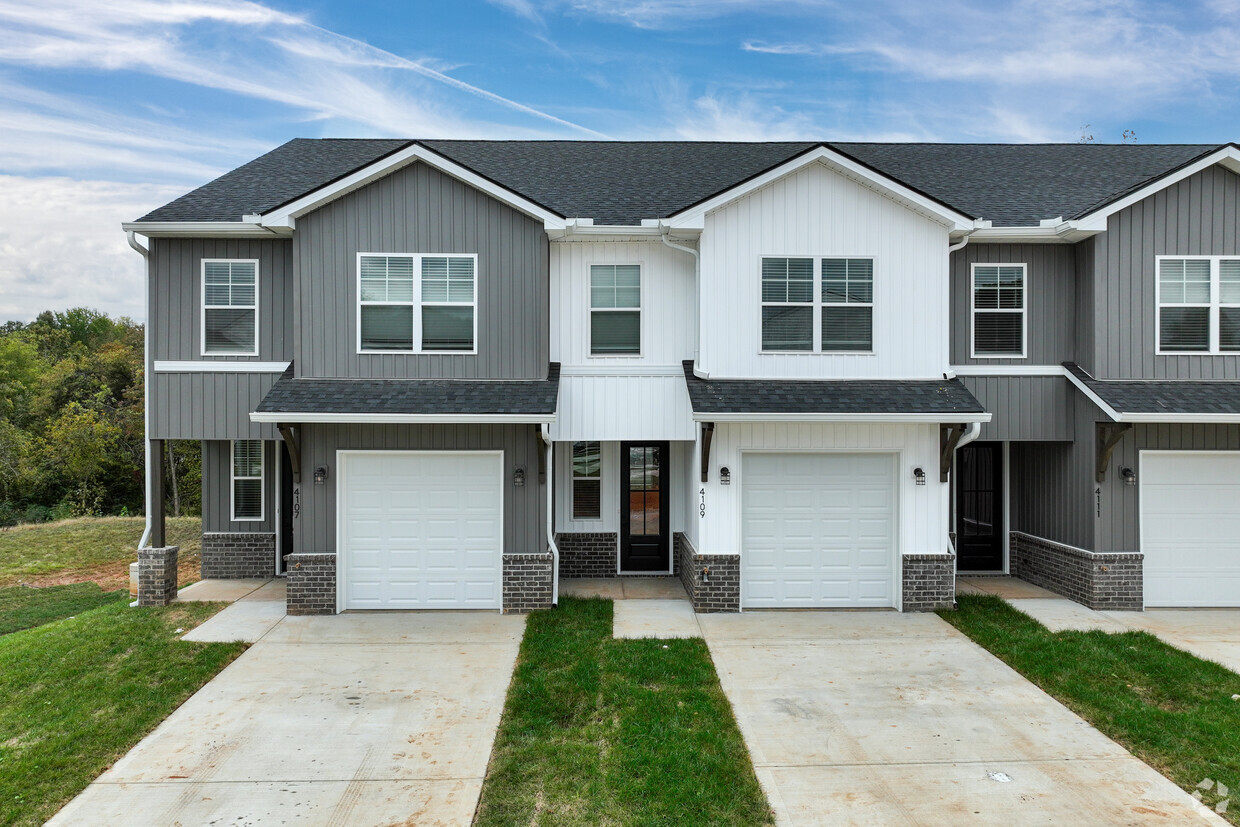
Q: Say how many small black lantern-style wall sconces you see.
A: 5